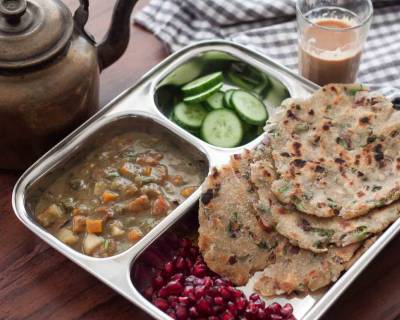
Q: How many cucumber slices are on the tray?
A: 7